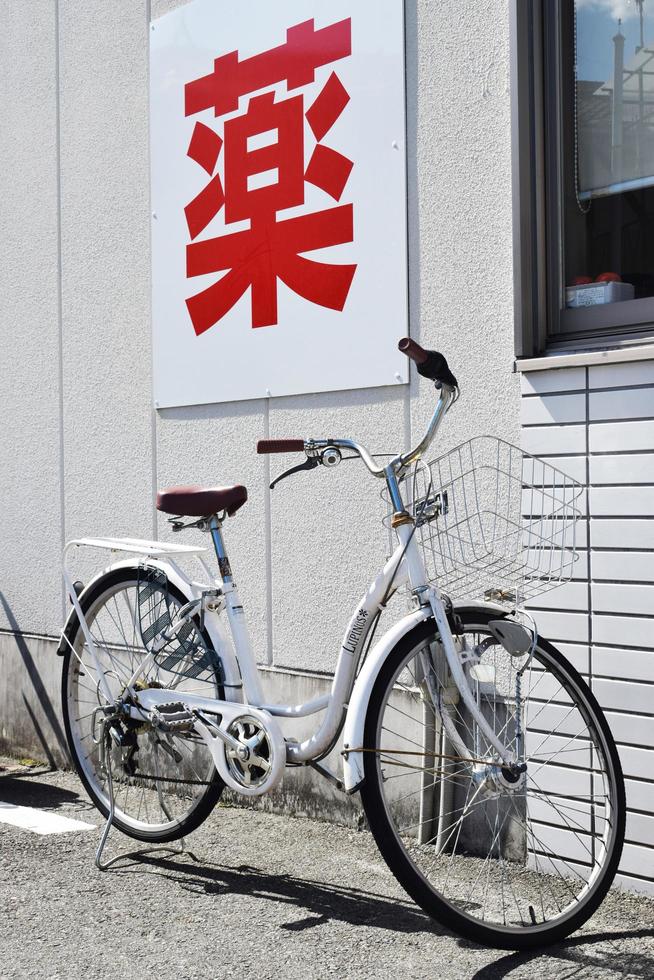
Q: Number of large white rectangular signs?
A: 1